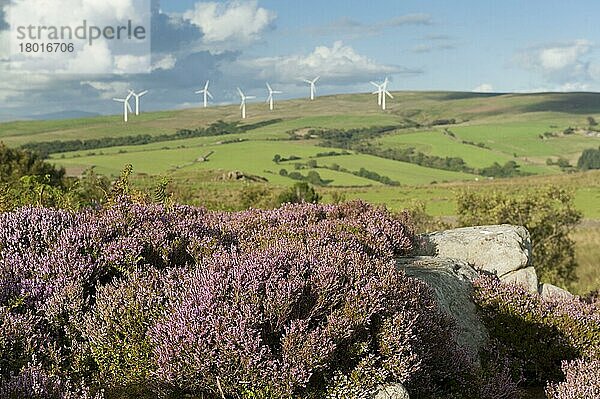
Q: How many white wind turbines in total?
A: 8